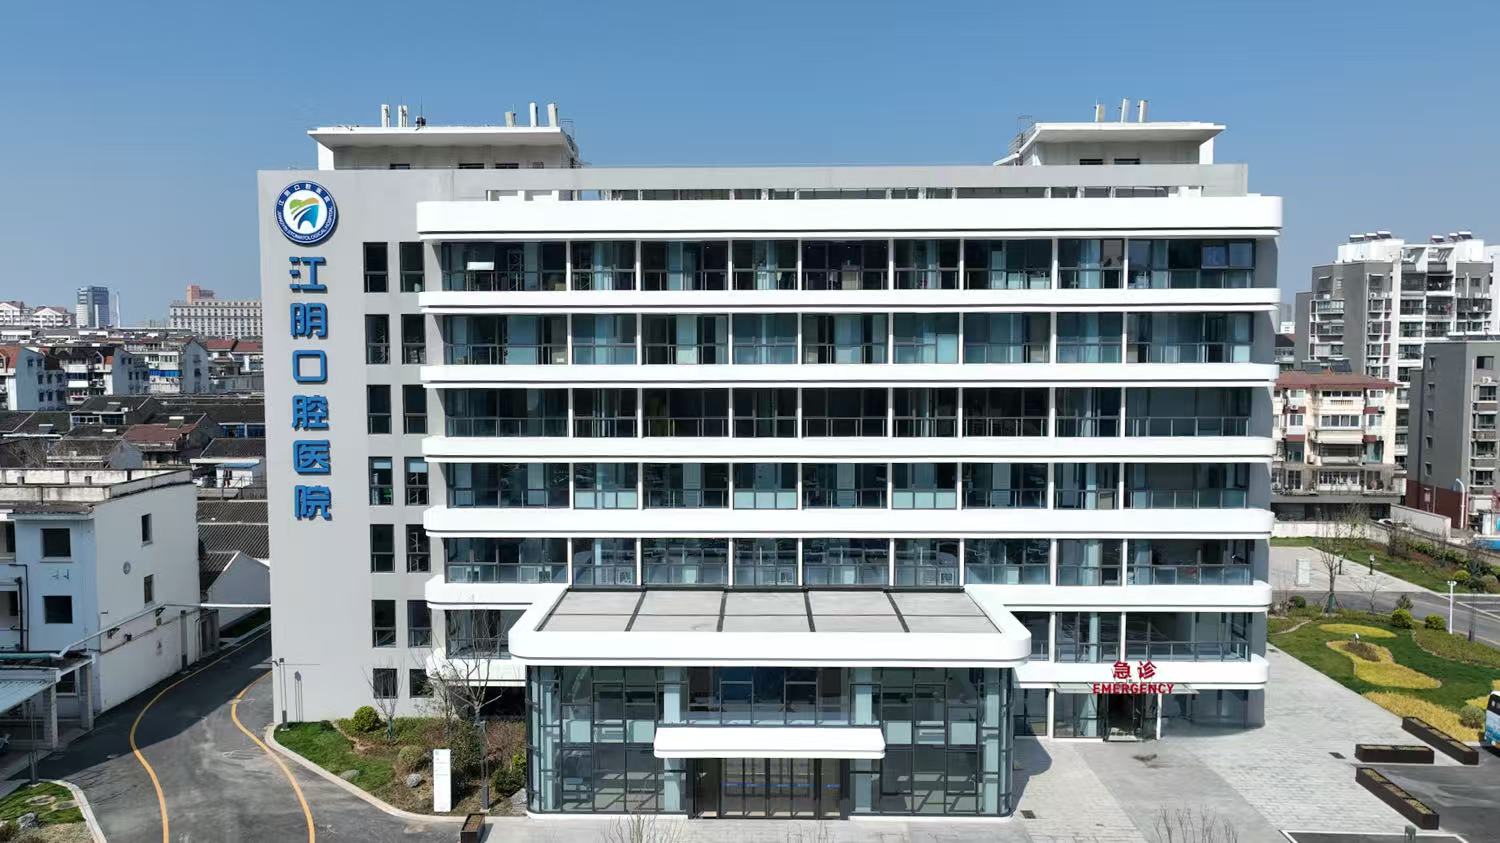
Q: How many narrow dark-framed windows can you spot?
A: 14